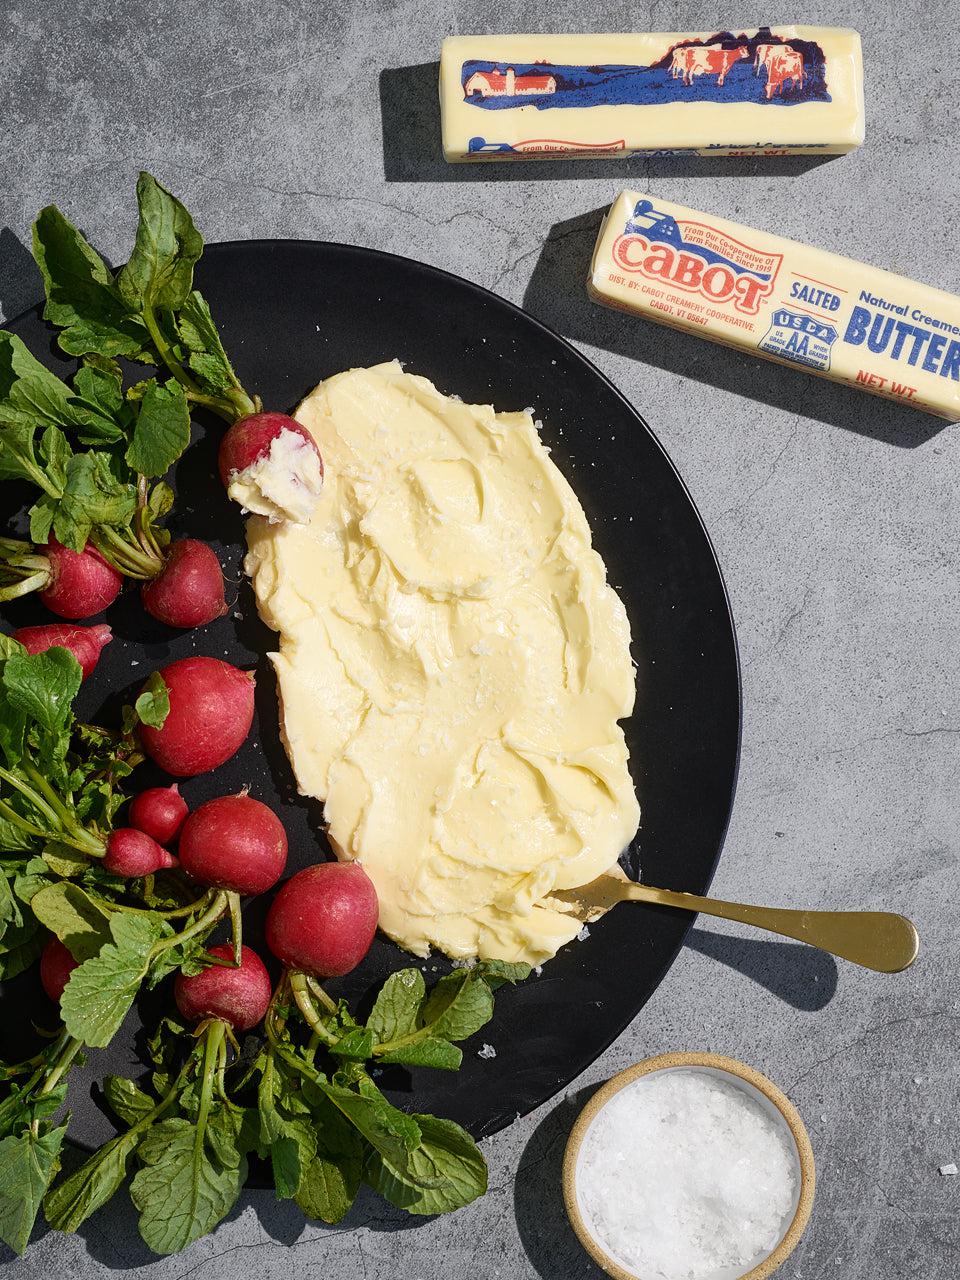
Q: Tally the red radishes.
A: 11